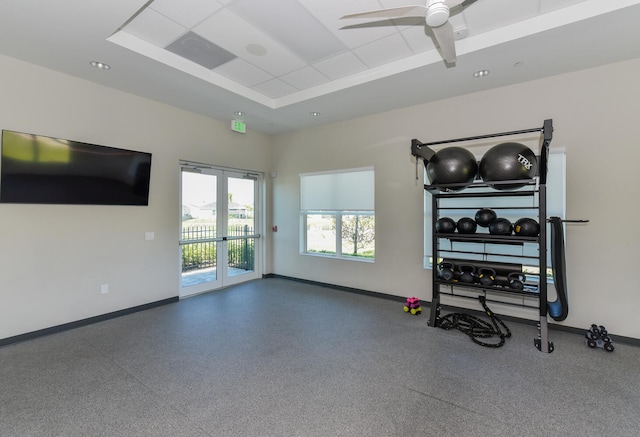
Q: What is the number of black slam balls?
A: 5